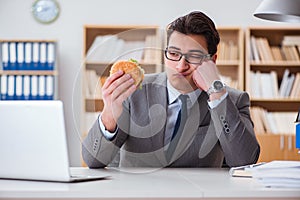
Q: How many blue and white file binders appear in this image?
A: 14